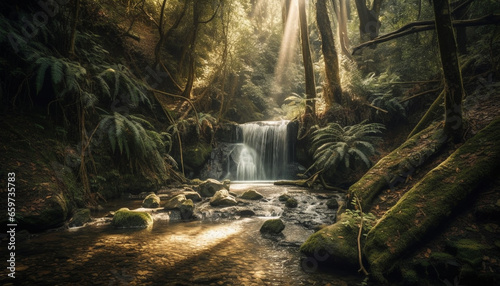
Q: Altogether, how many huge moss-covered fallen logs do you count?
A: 2